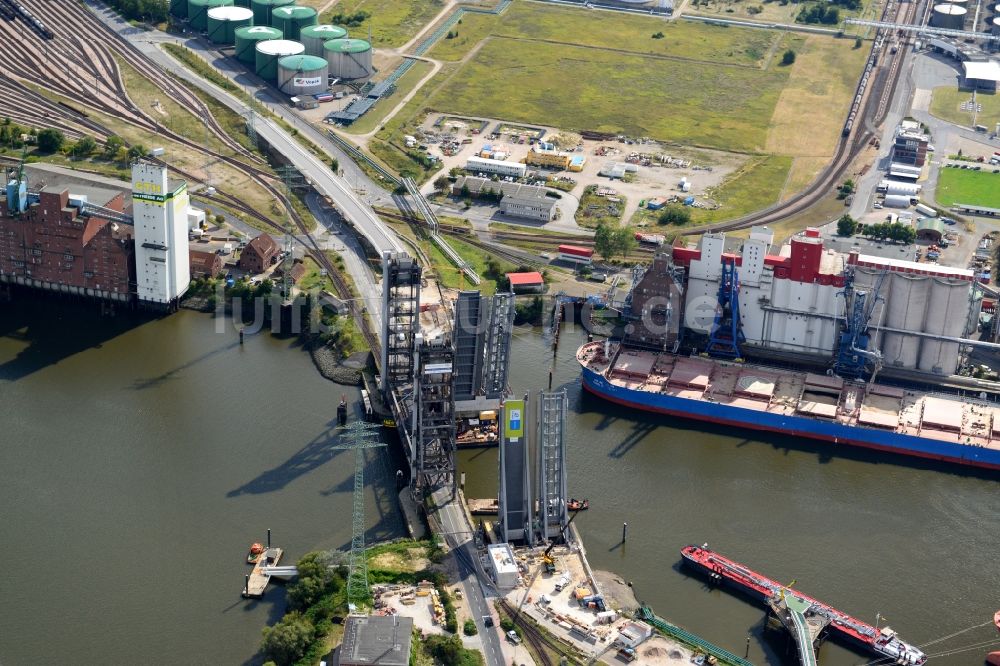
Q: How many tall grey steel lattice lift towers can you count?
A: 2